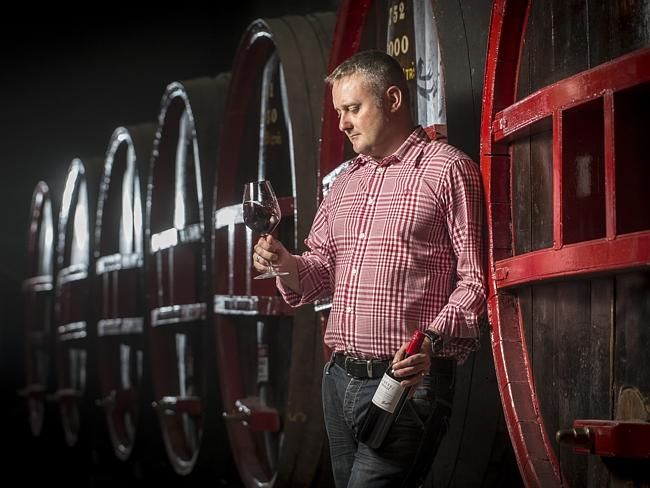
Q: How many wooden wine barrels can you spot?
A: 7